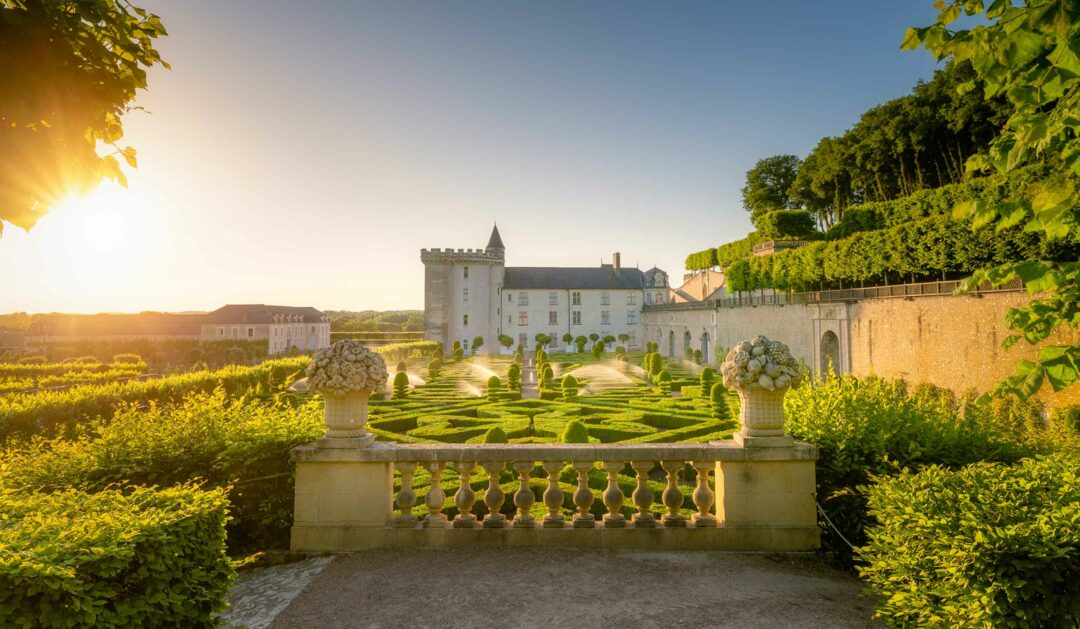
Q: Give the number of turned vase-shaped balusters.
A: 11